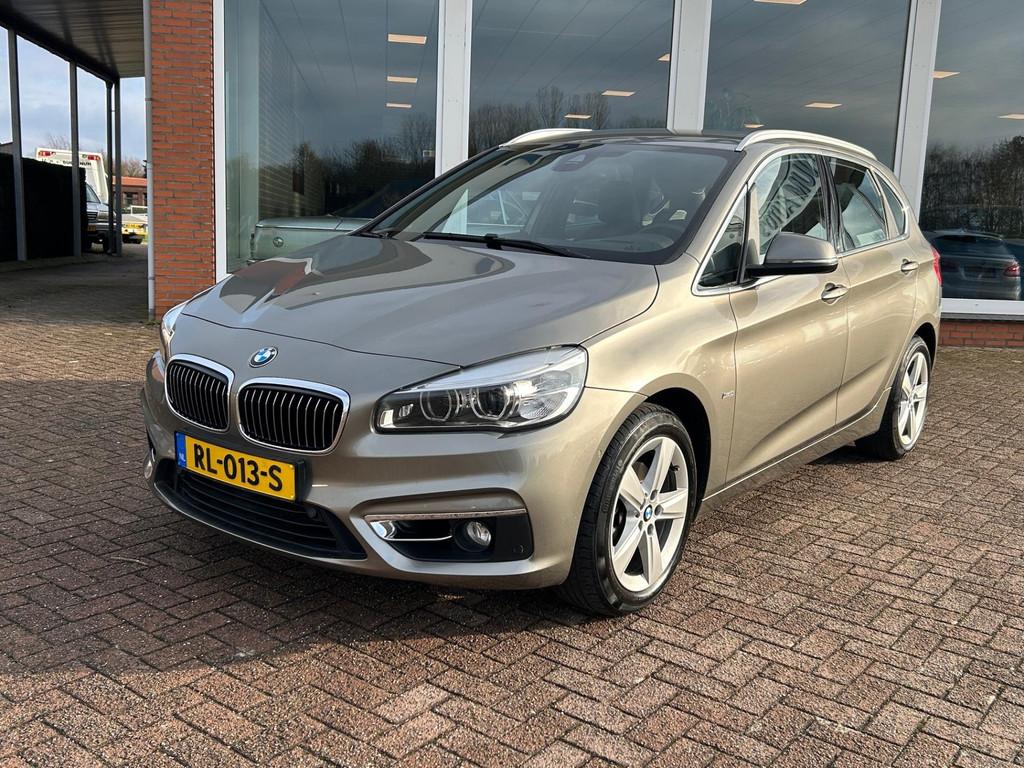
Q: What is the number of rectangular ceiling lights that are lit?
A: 11